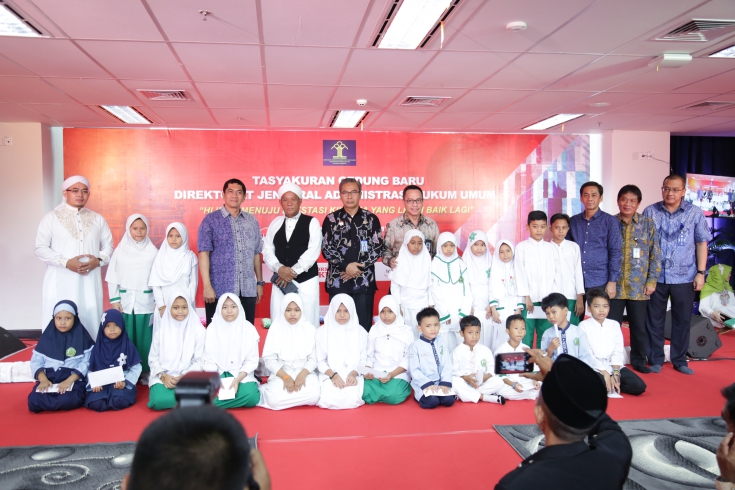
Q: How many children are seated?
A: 12